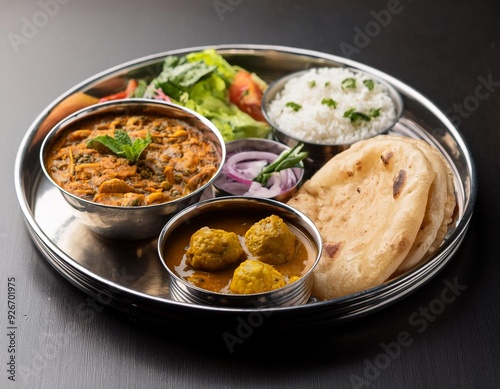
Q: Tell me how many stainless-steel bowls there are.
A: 4